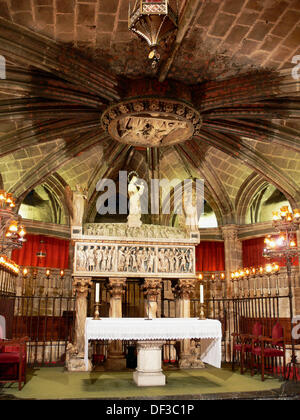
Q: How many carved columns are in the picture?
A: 4